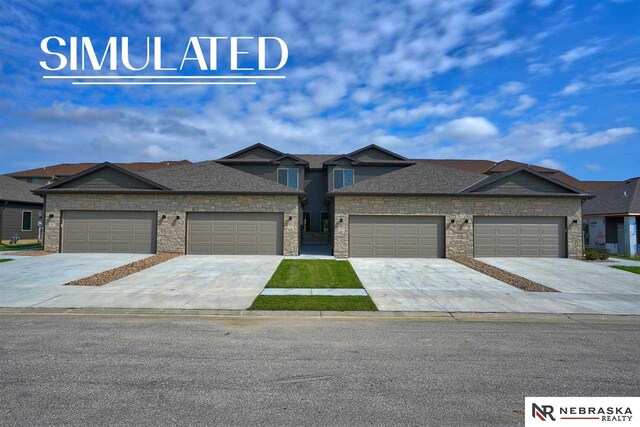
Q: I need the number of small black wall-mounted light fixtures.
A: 8